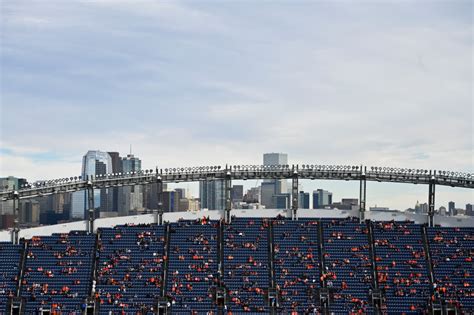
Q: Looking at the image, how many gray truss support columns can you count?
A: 7